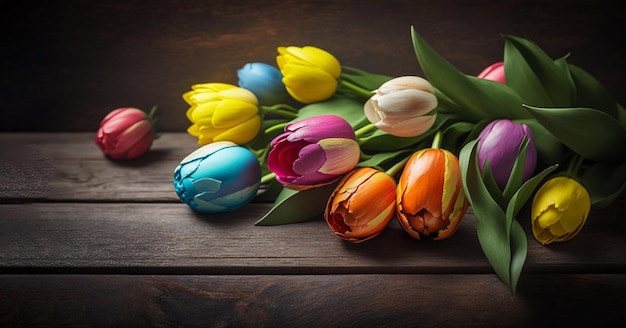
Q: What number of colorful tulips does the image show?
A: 12